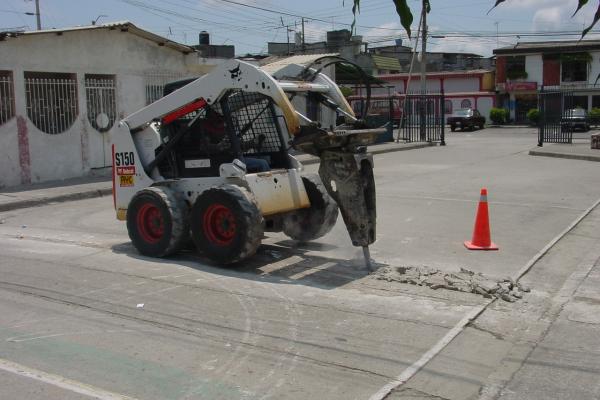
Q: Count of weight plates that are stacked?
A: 0